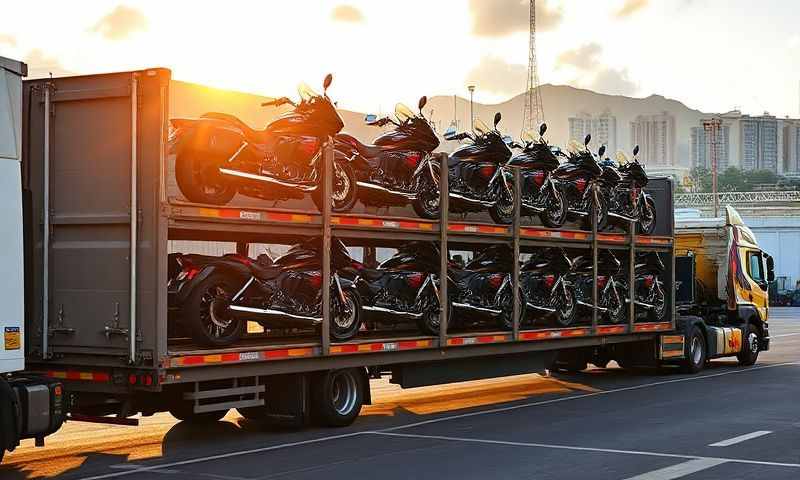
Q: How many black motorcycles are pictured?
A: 12